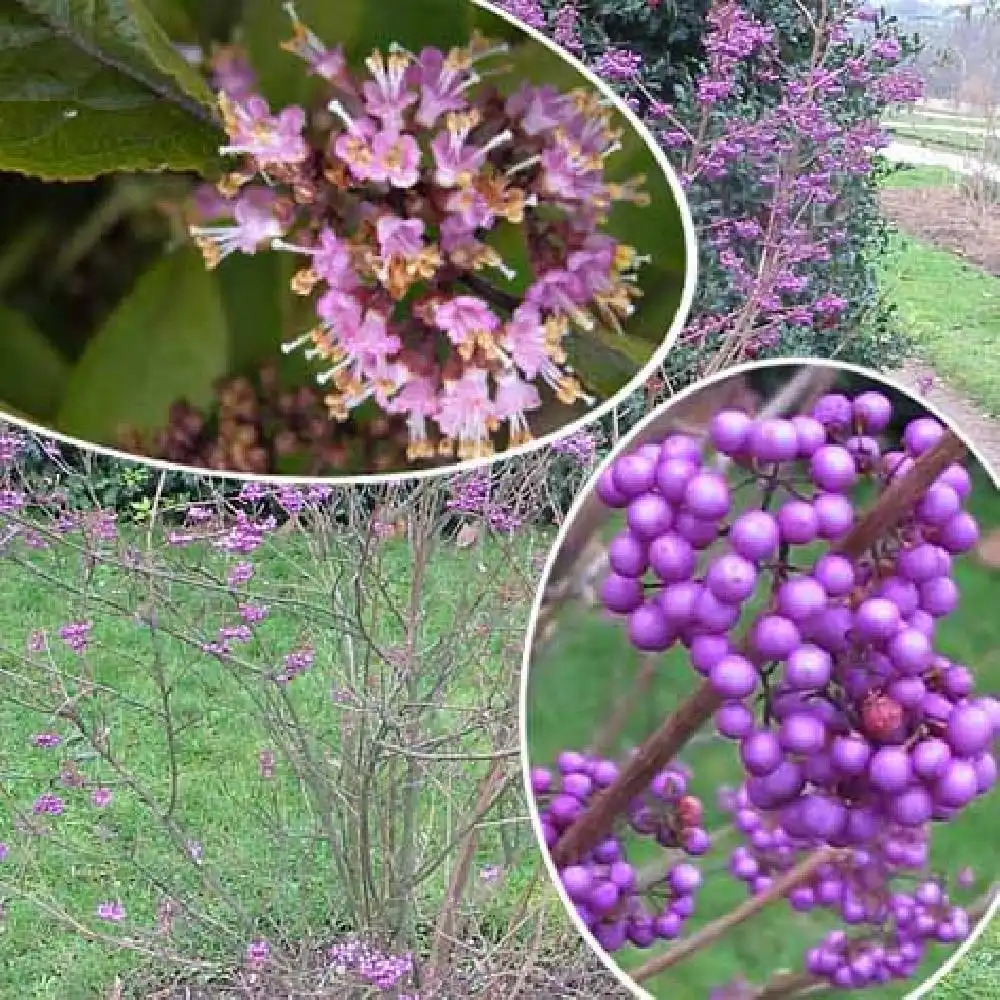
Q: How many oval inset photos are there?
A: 2